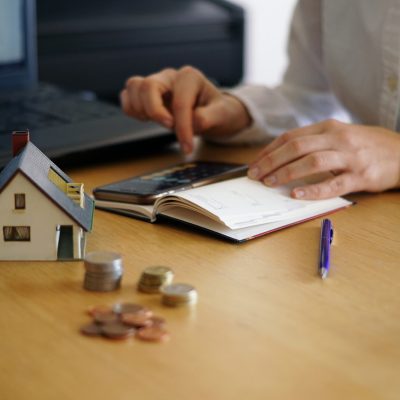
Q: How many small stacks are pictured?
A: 3